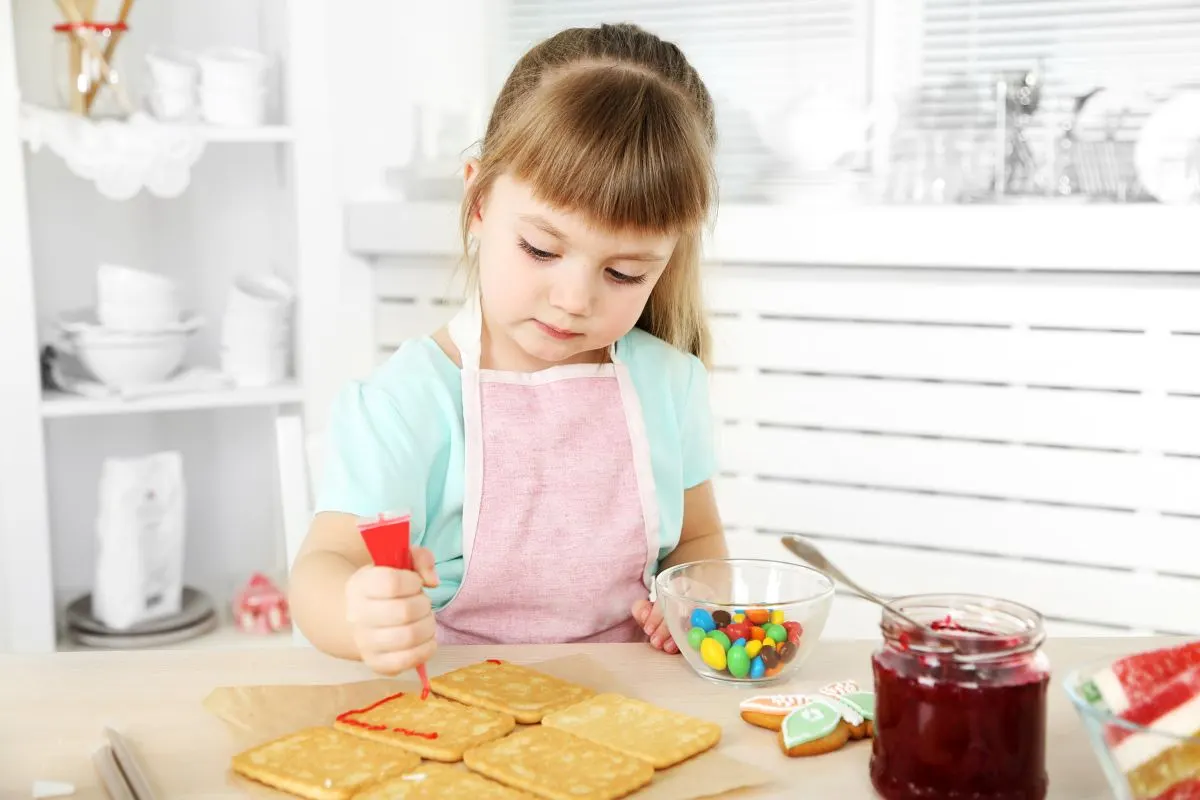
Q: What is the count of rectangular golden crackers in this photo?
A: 6